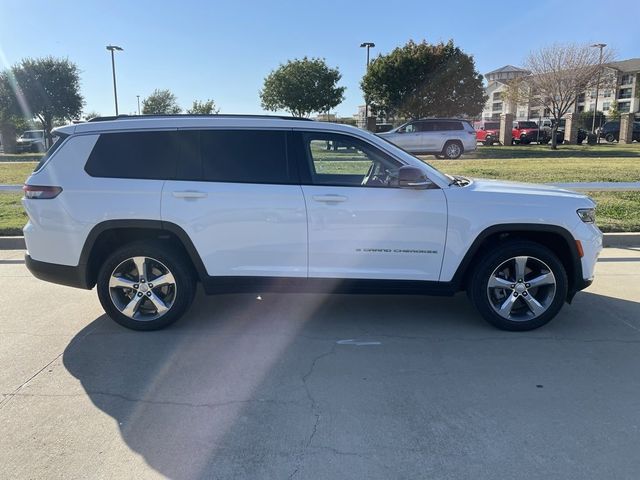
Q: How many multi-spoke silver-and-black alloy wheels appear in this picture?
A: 2